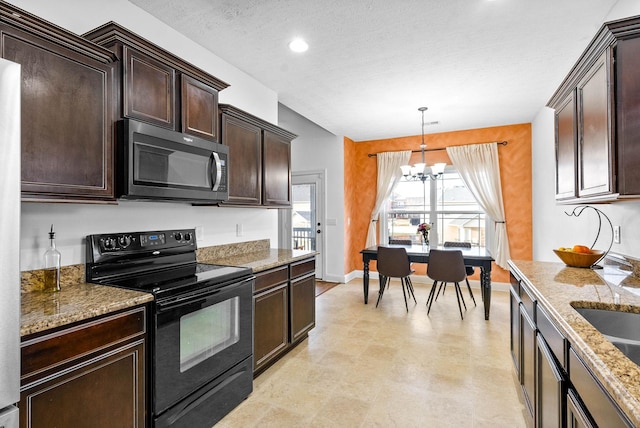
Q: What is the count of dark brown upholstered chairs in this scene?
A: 4